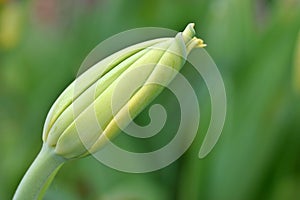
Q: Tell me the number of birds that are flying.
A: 0